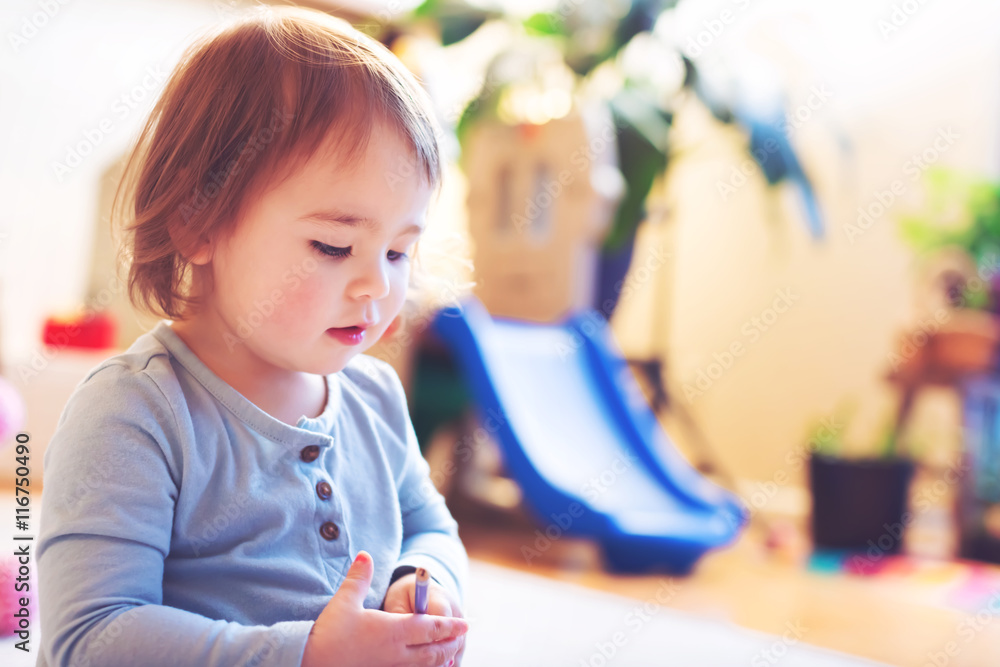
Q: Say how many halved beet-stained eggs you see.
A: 0